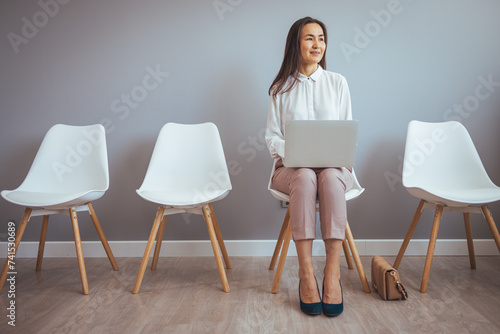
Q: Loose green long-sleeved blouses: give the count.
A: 0